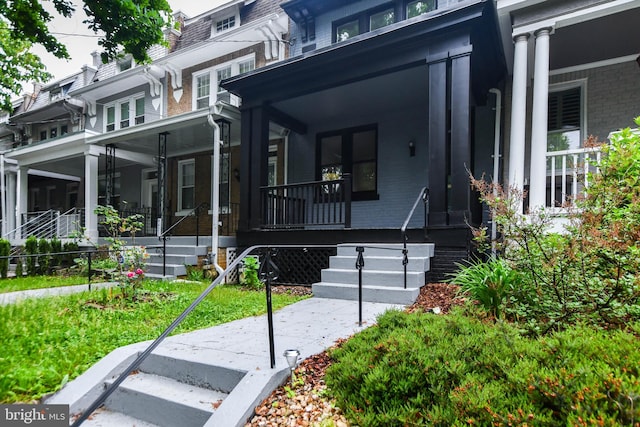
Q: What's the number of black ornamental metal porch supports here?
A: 3